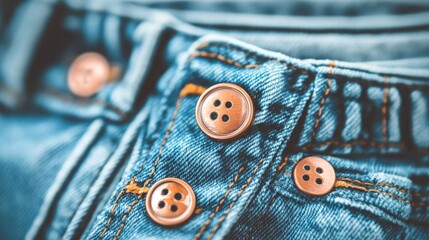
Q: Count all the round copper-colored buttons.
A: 4